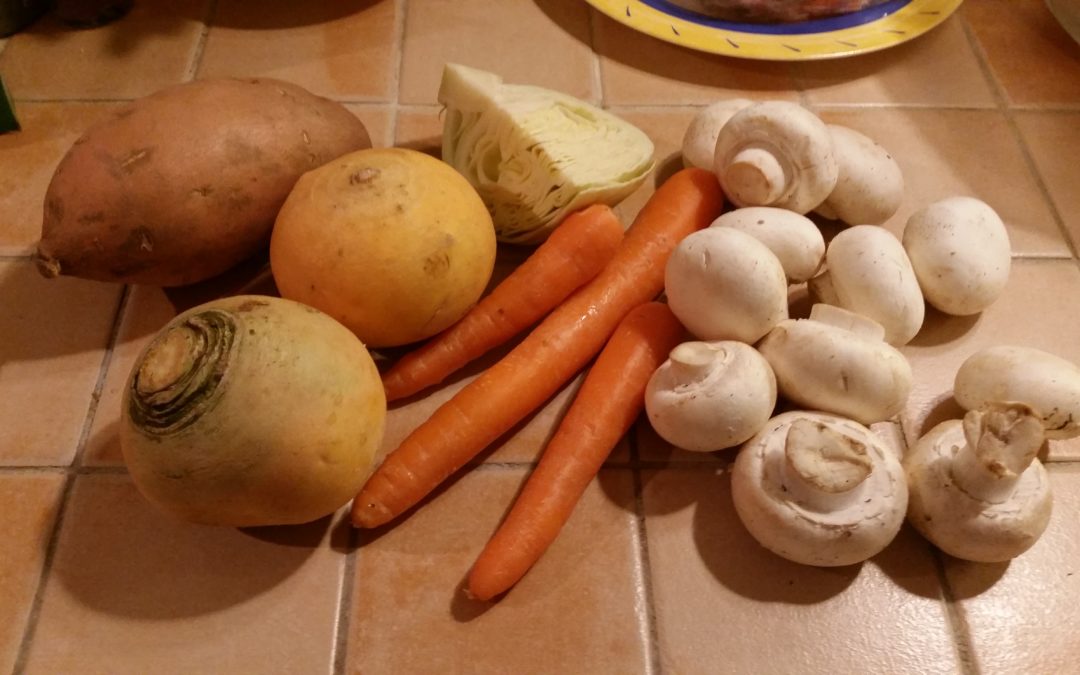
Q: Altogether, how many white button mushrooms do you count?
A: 12